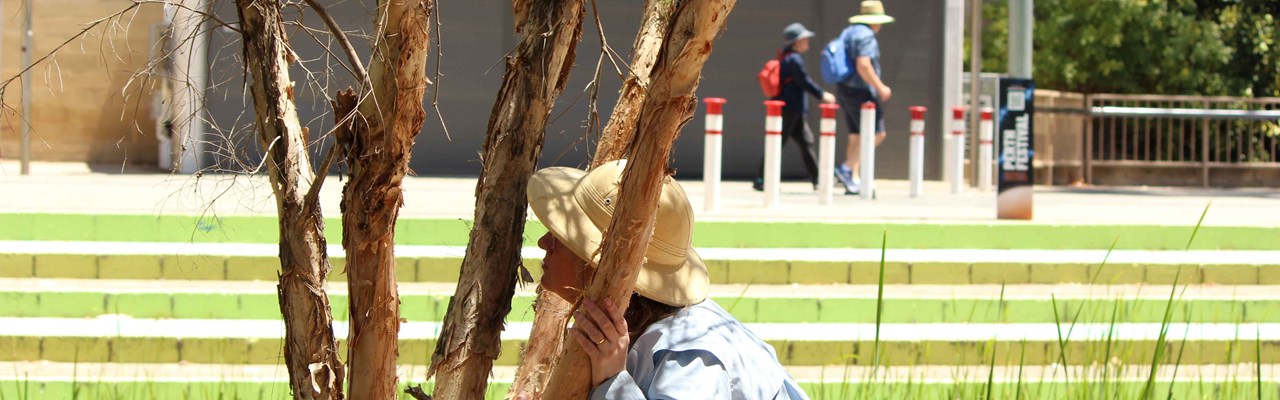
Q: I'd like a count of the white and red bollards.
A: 7